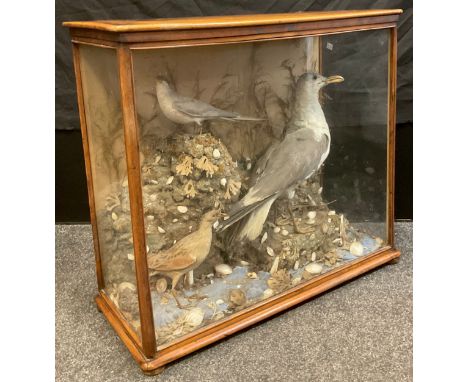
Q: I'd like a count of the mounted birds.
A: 3